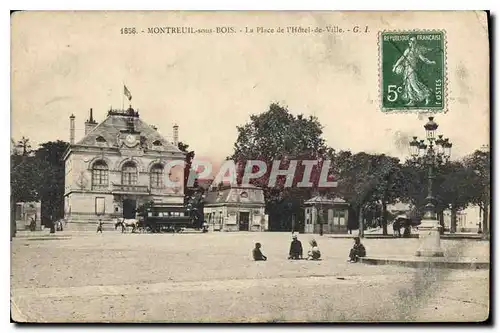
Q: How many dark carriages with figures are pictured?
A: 1